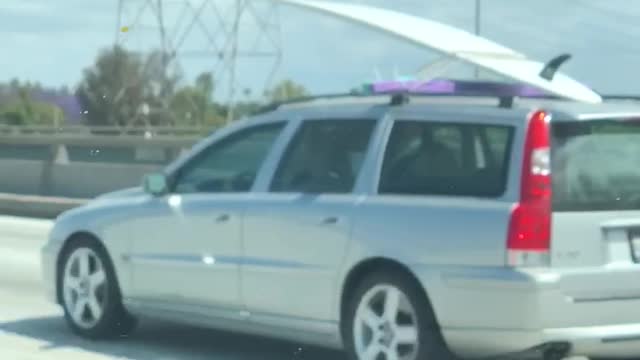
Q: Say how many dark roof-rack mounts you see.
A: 2